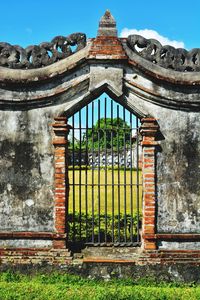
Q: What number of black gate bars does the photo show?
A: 11